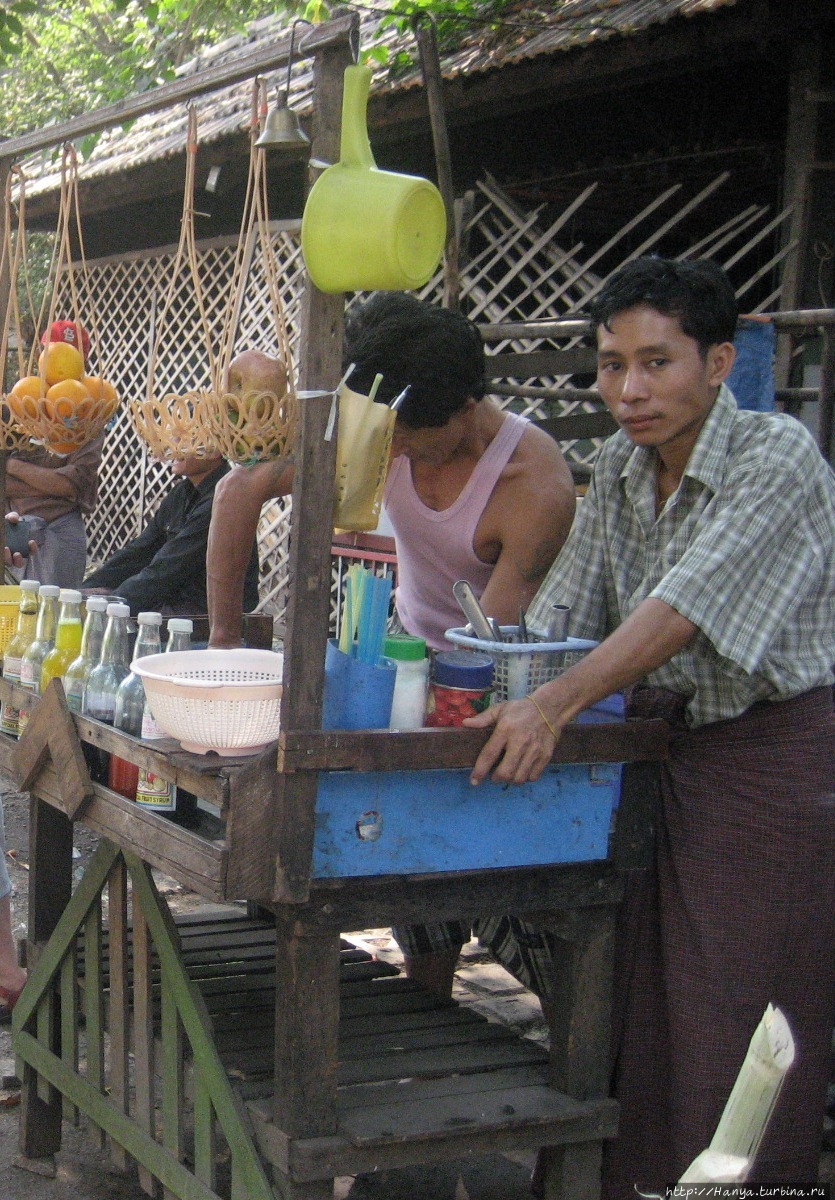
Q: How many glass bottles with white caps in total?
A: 7